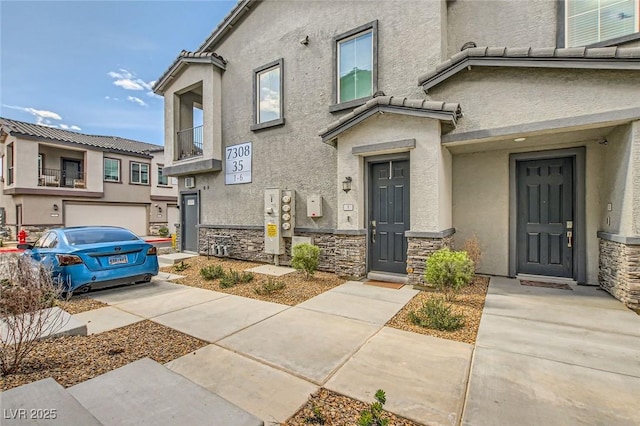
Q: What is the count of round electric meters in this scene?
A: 4